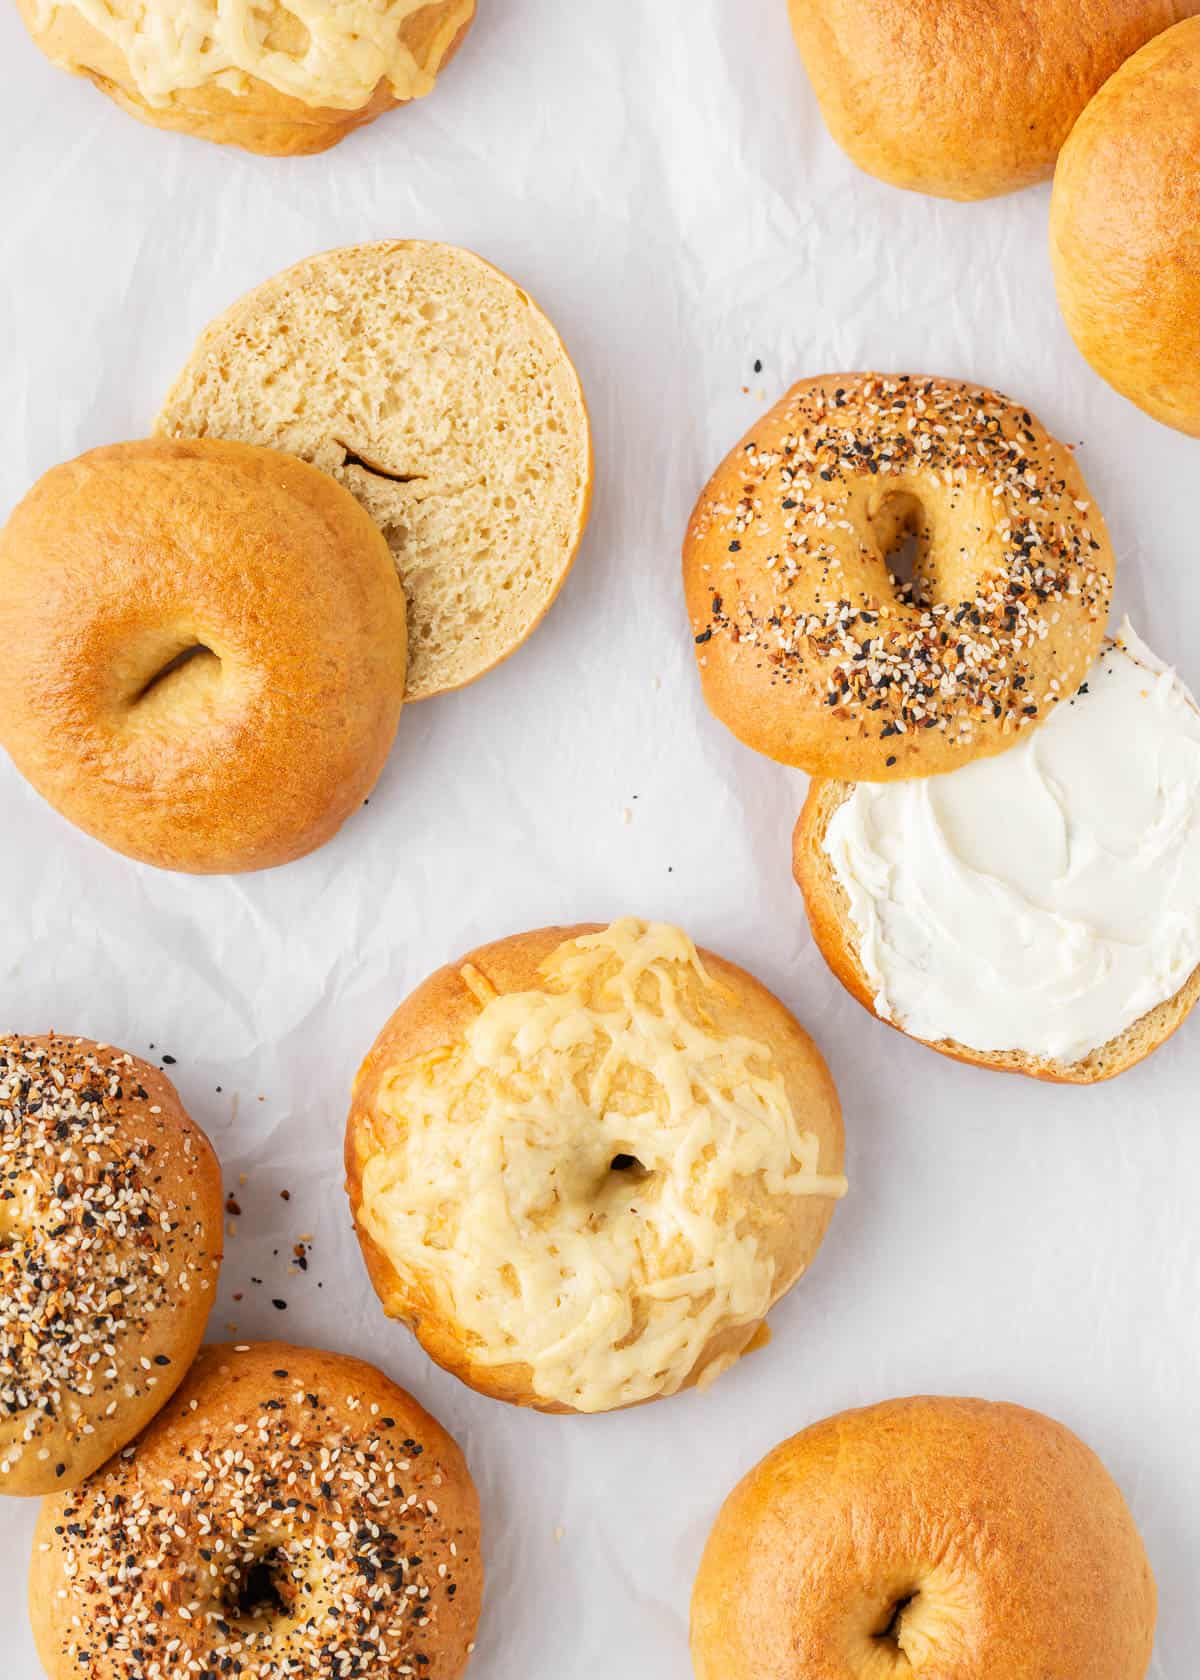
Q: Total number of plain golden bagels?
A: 4